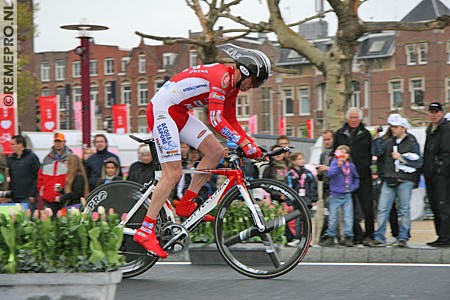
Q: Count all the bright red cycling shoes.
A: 2